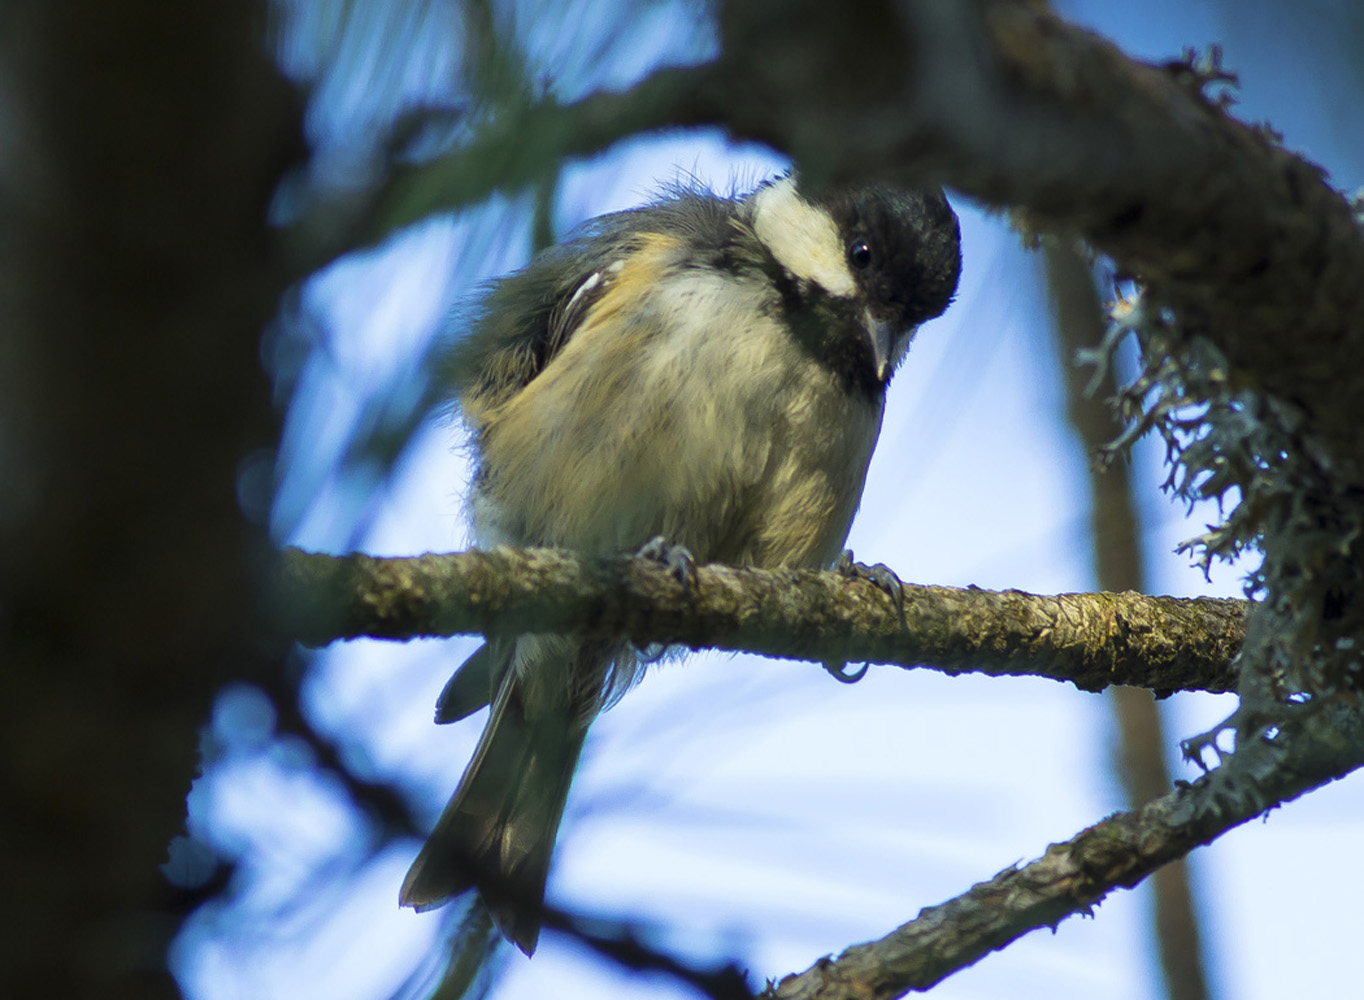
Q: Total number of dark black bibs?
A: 1